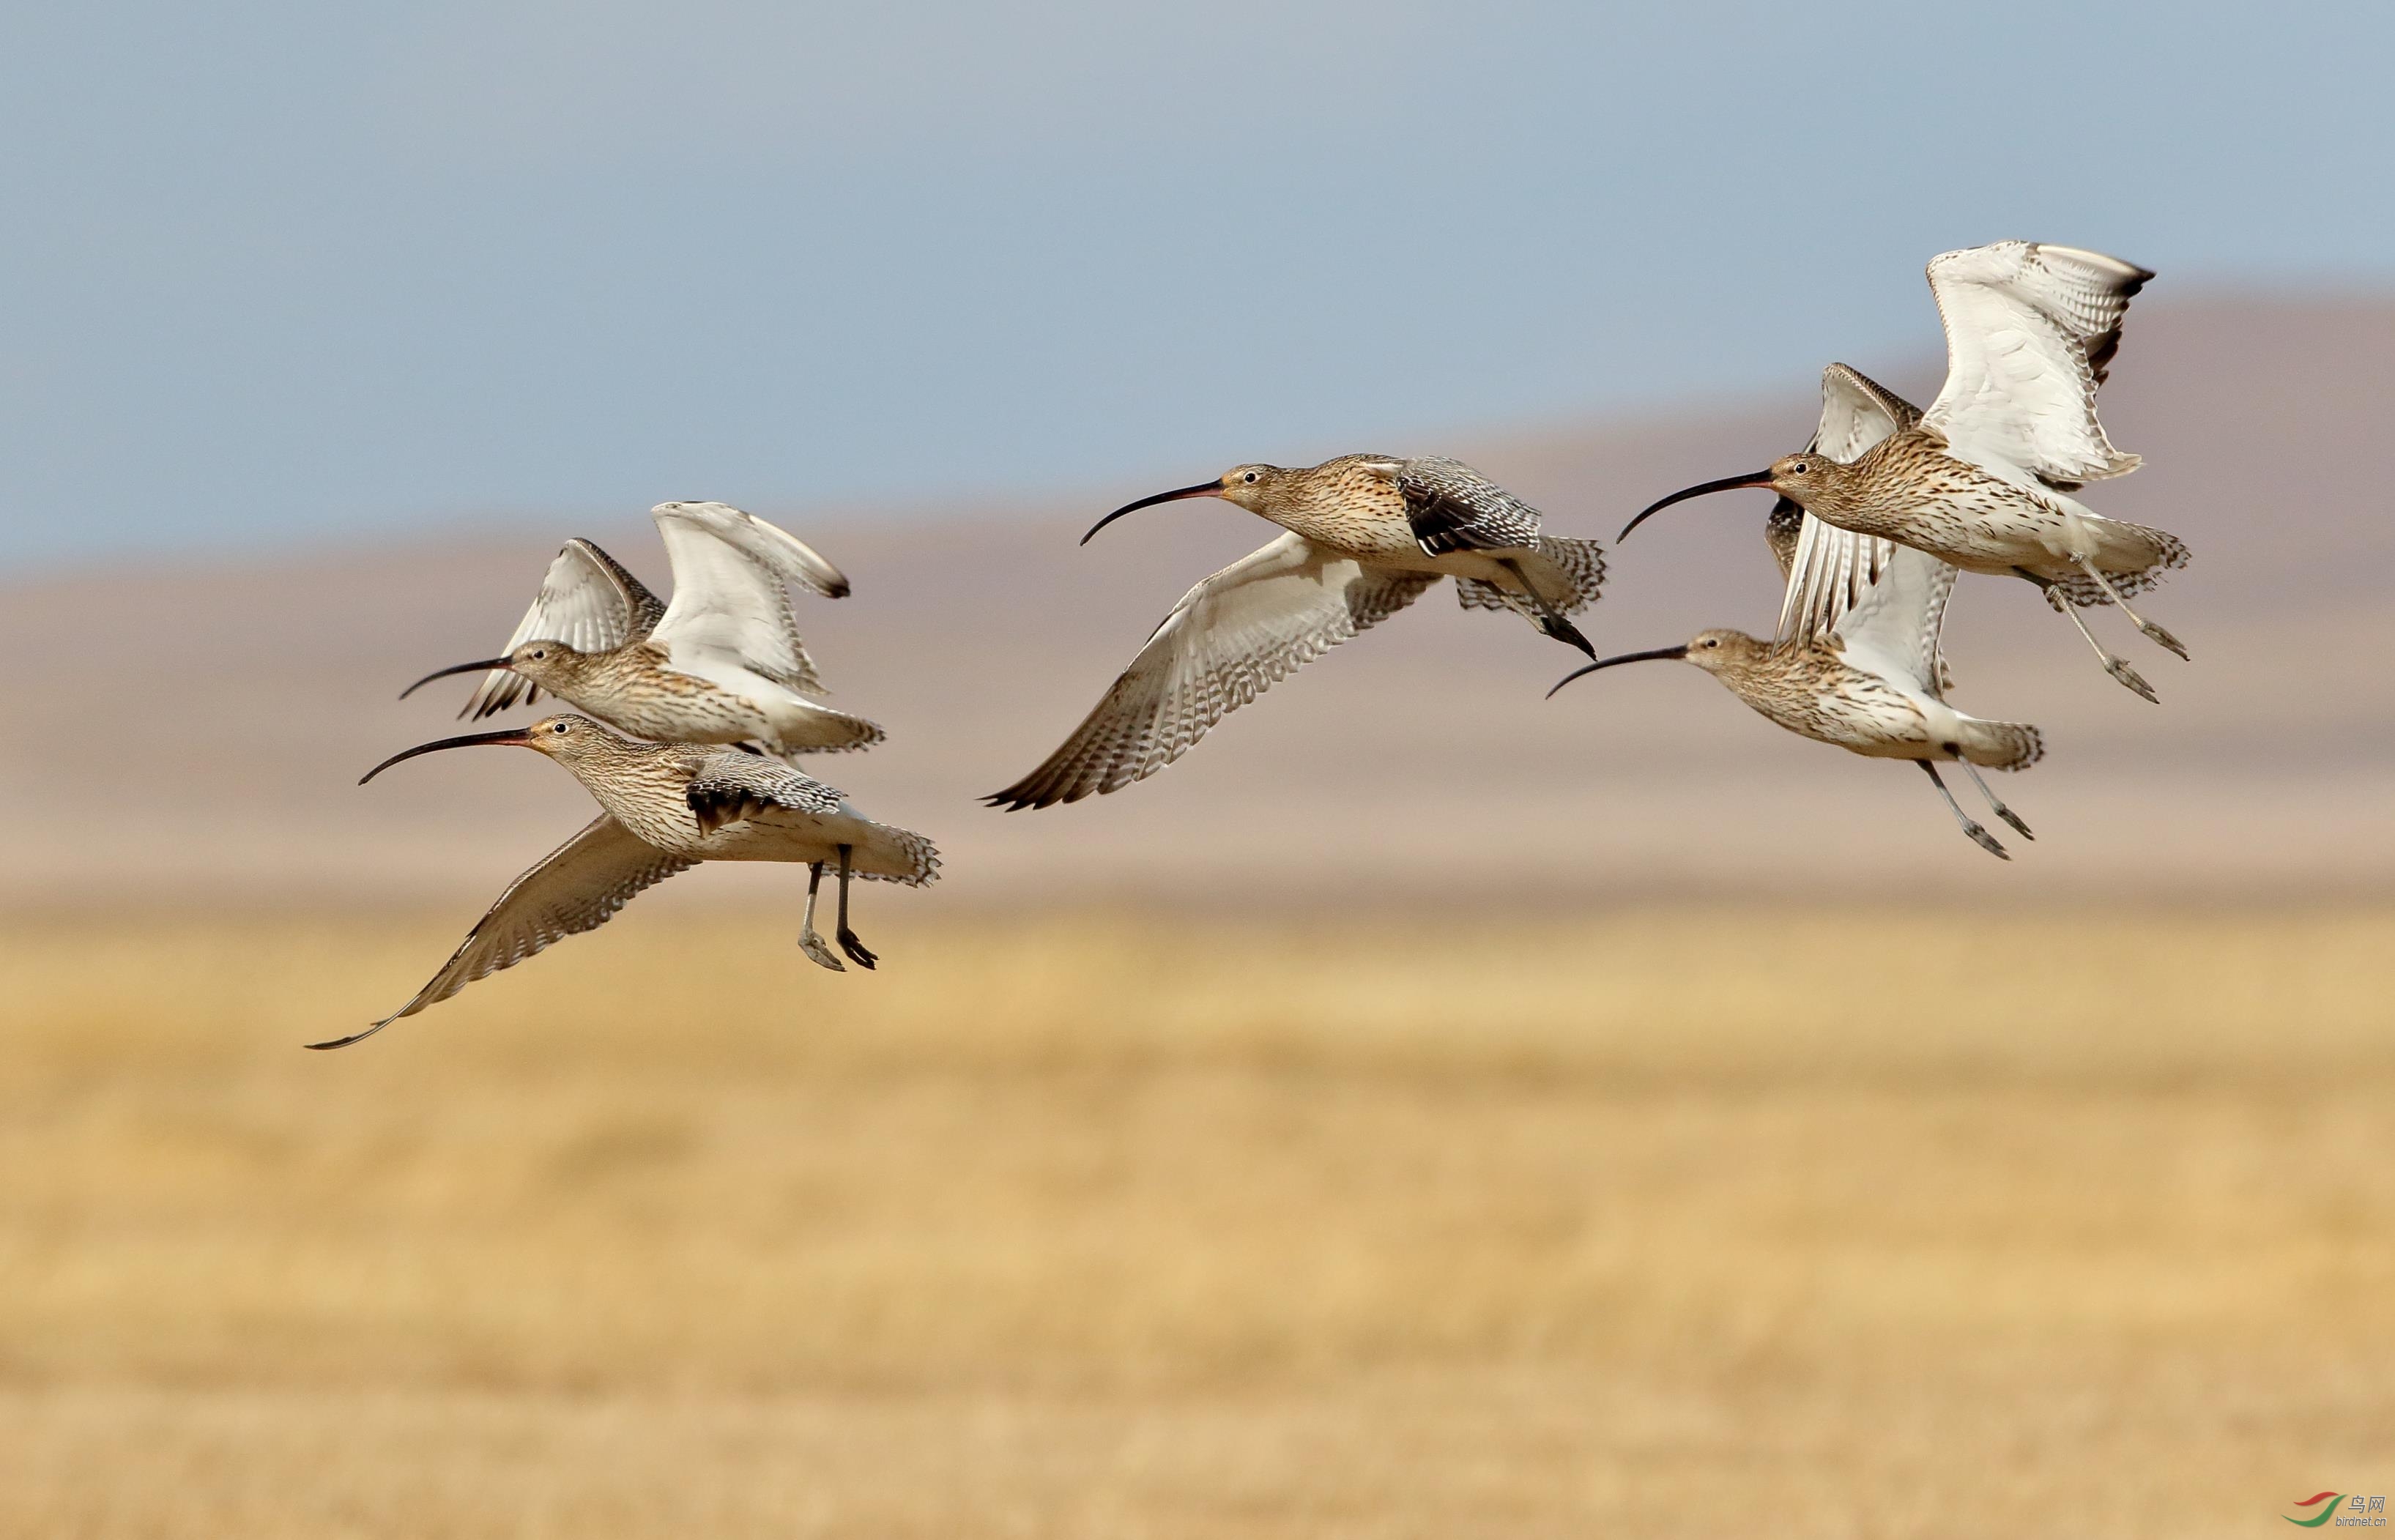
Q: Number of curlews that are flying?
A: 5